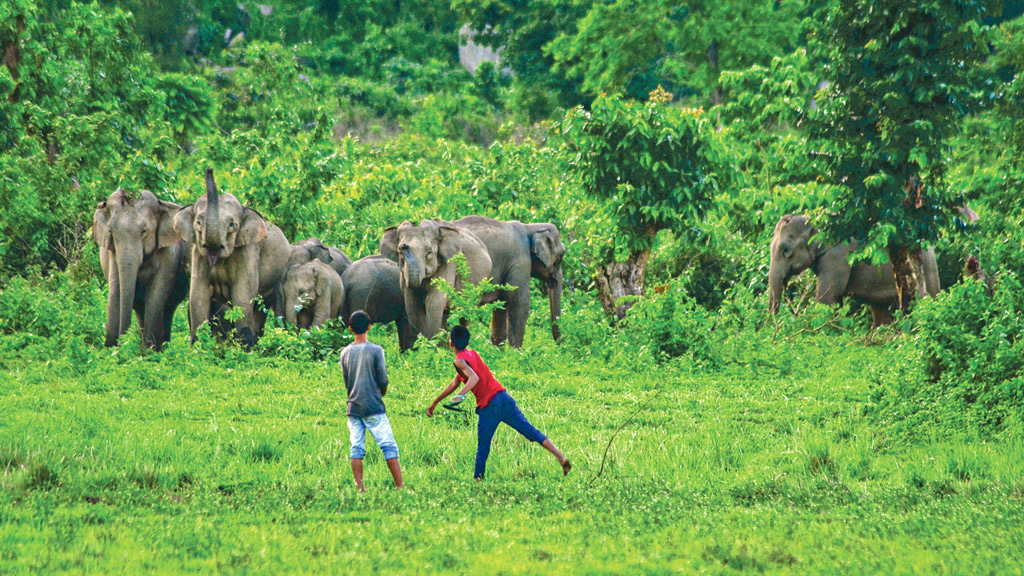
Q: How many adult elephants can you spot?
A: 5